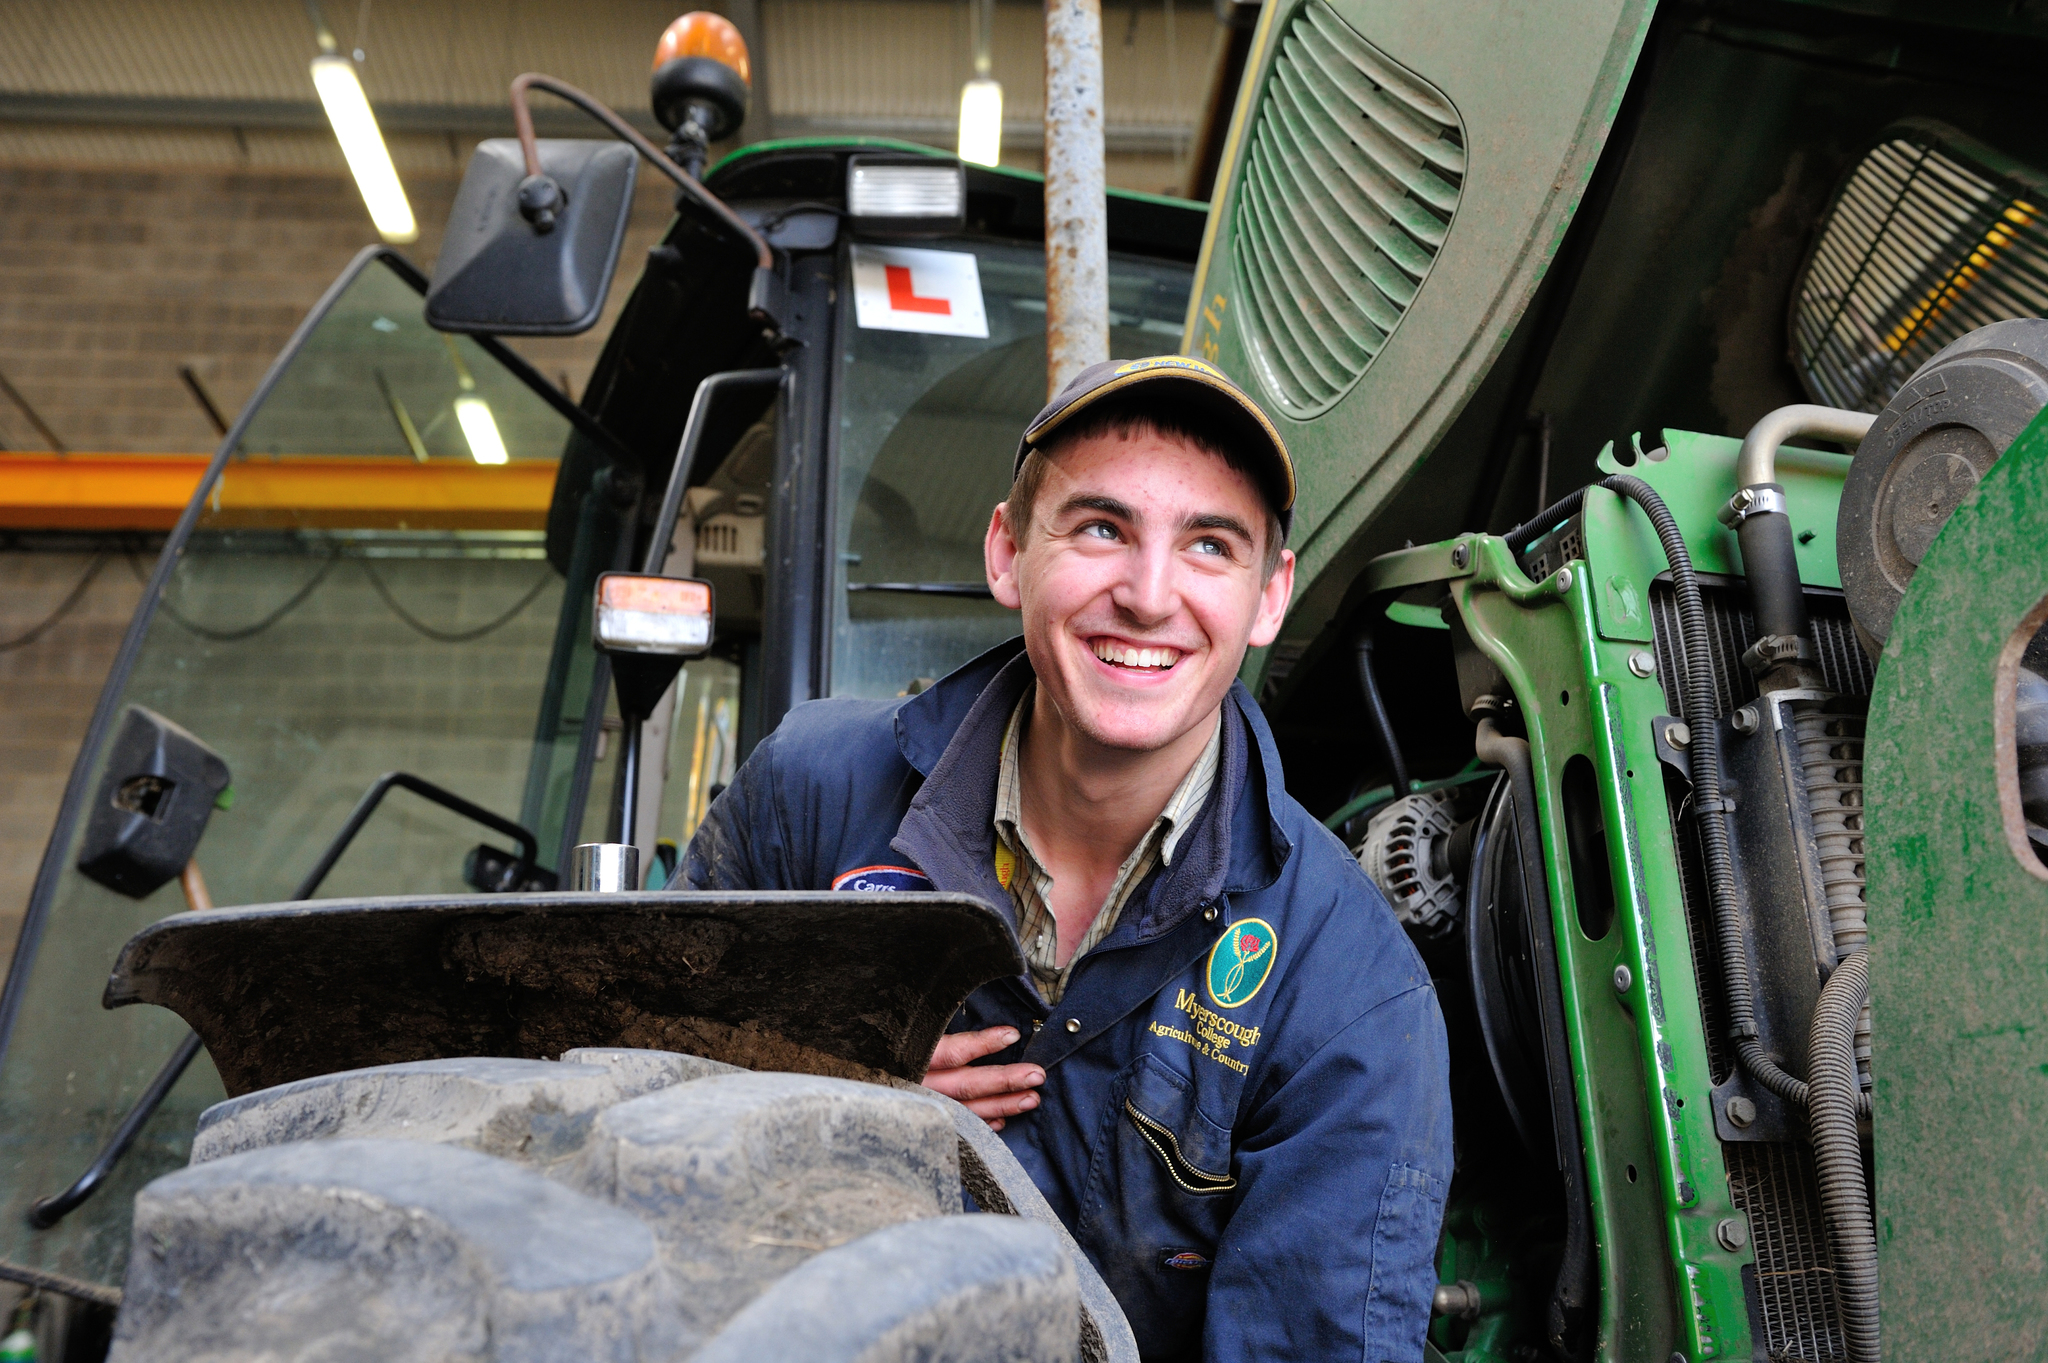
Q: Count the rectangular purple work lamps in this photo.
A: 0